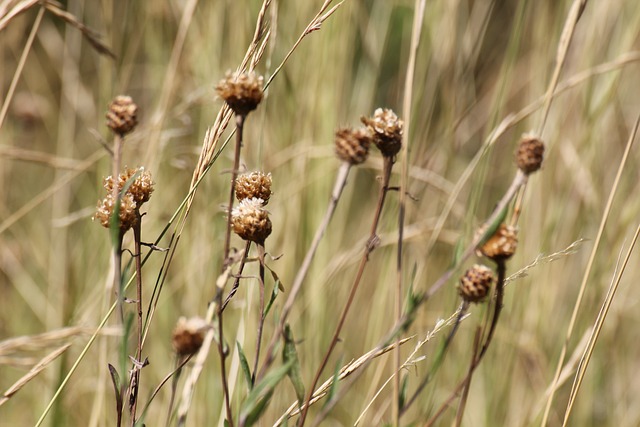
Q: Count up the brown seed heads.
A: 12